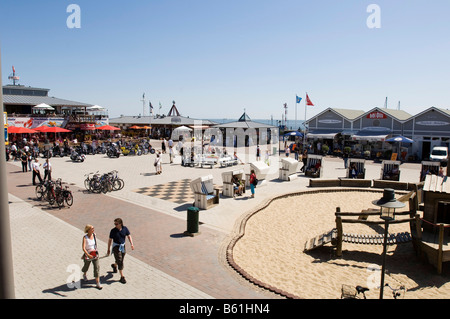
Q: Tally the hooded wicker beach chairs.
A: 8